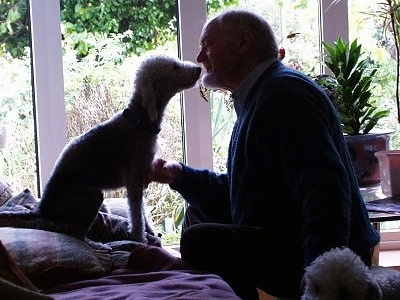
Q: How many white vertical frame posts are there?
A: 3